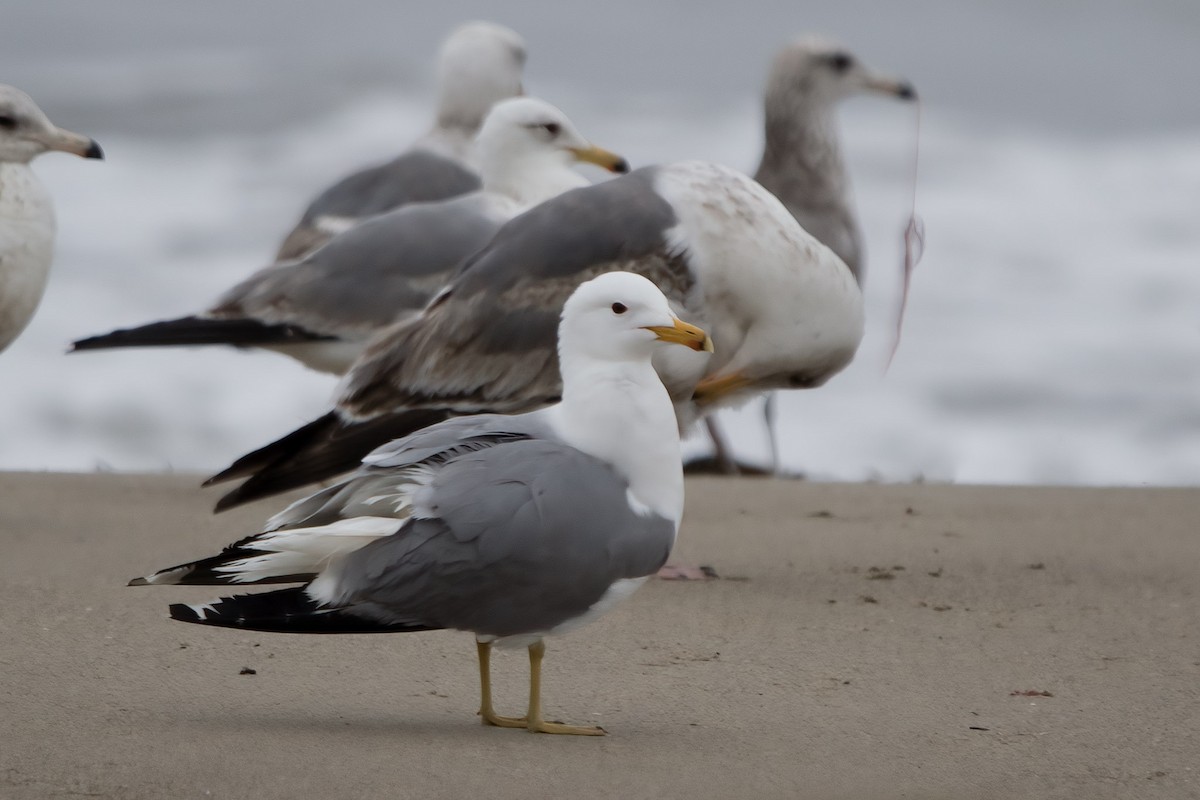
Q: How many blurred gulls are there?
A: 5